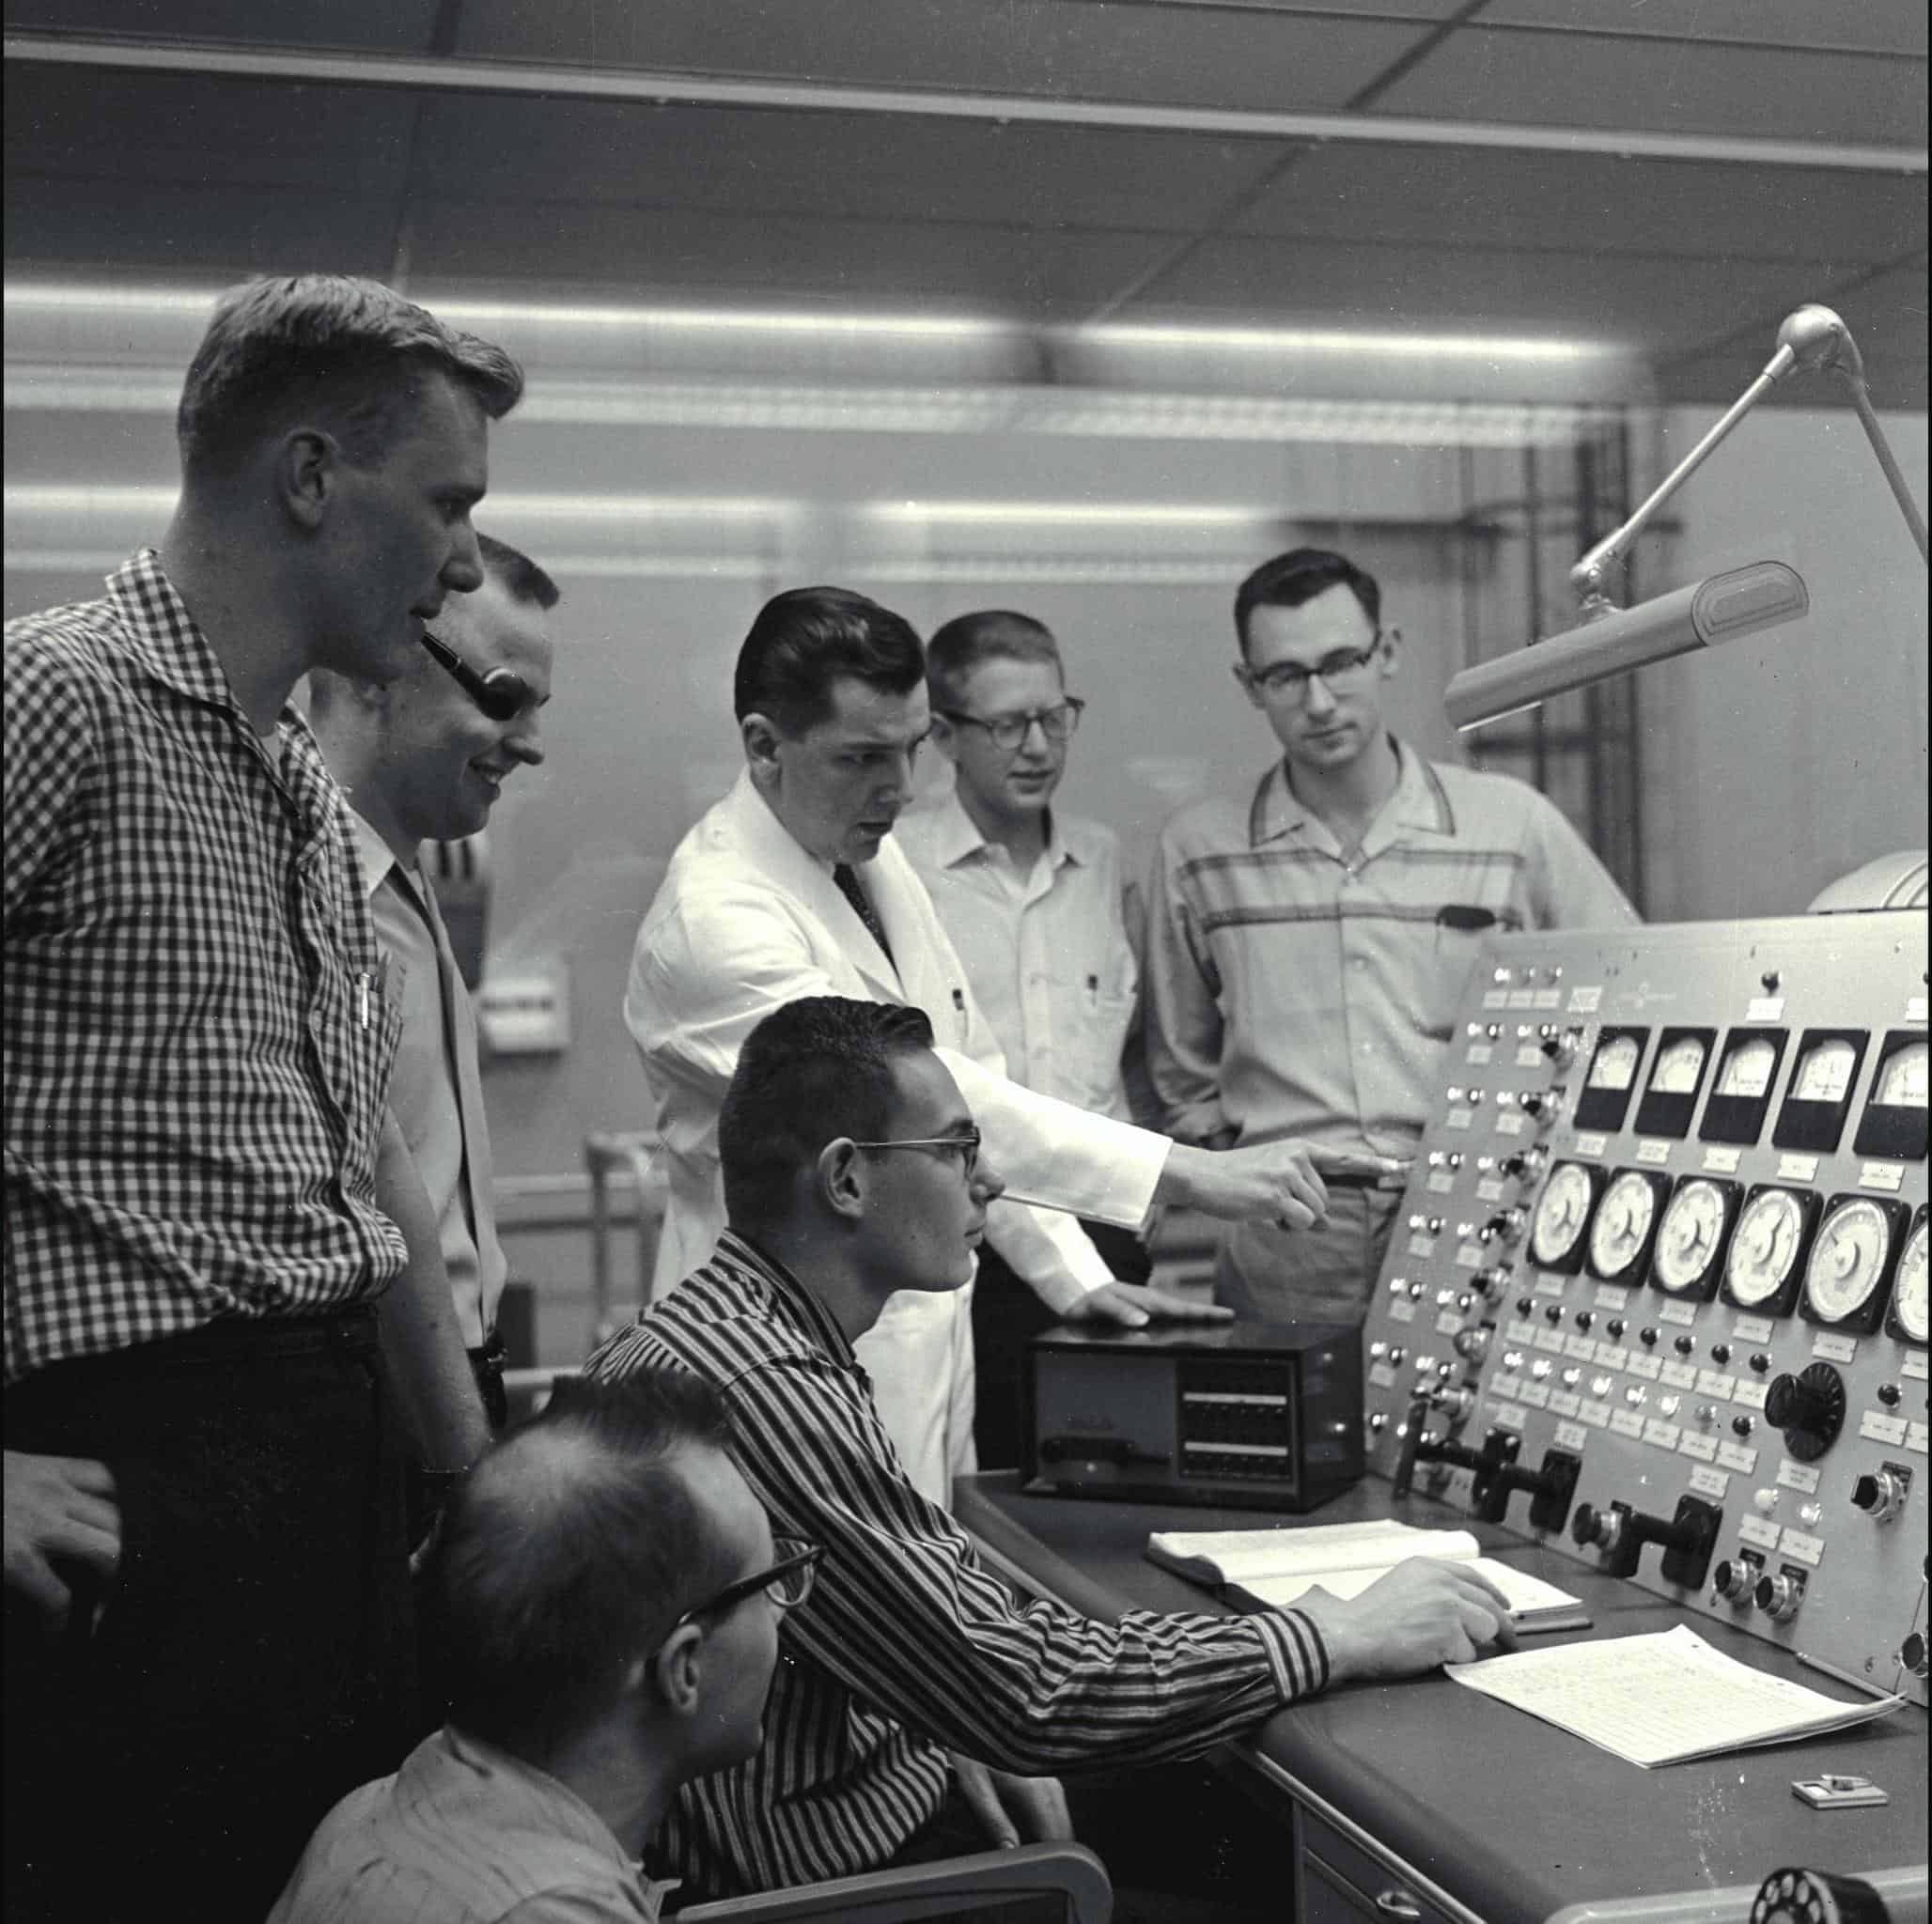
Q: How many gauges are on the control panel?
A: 11